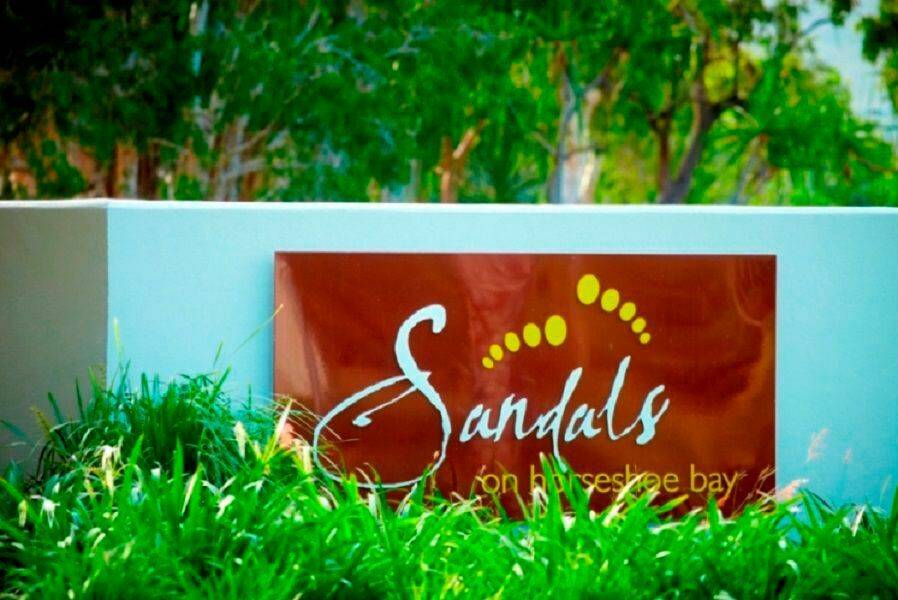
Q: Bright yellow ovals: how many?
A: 10